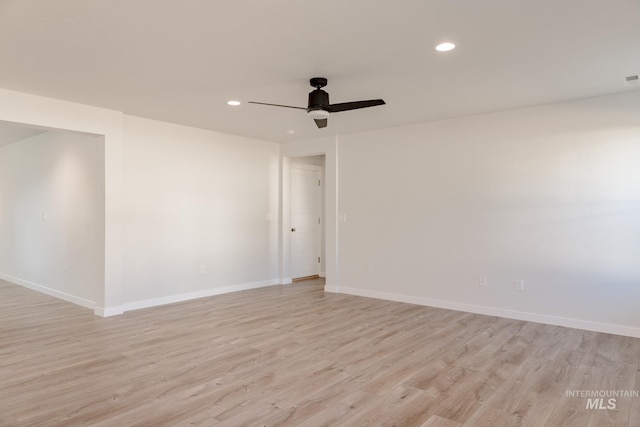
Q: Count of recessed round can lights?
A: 2